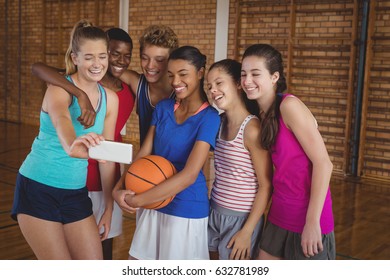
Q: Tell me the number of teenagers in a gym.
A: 6